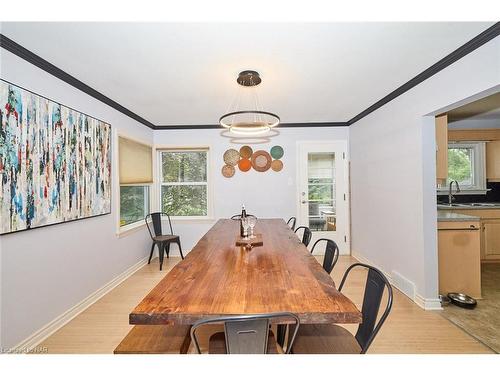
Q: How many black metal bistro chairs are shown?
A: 7